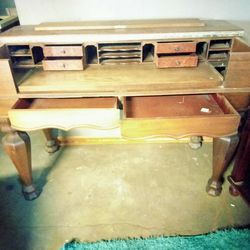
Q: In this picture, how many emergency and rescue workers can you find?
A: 0